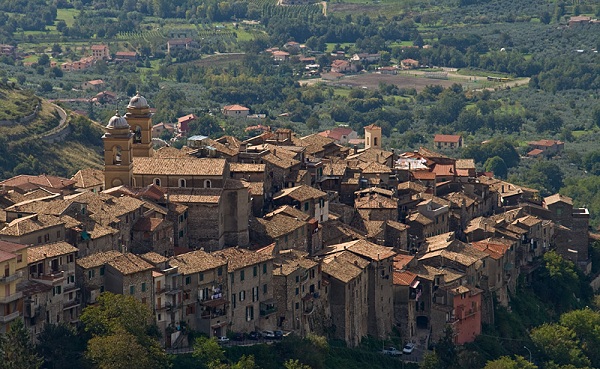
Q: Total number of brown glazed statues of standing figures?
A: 0